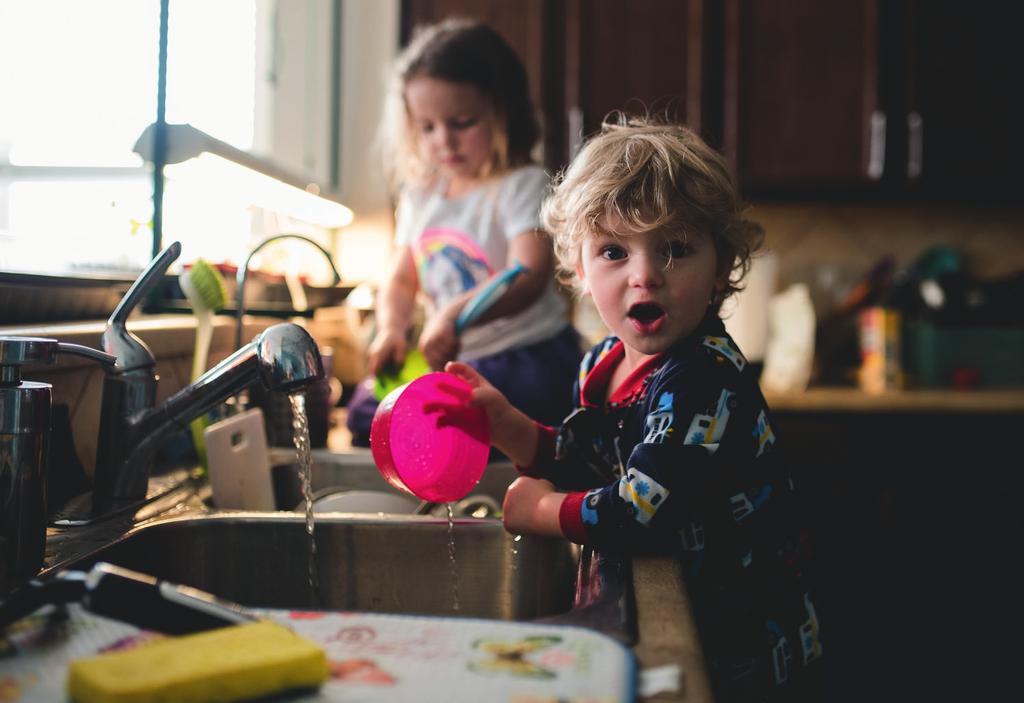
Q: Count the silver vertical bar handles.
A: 3